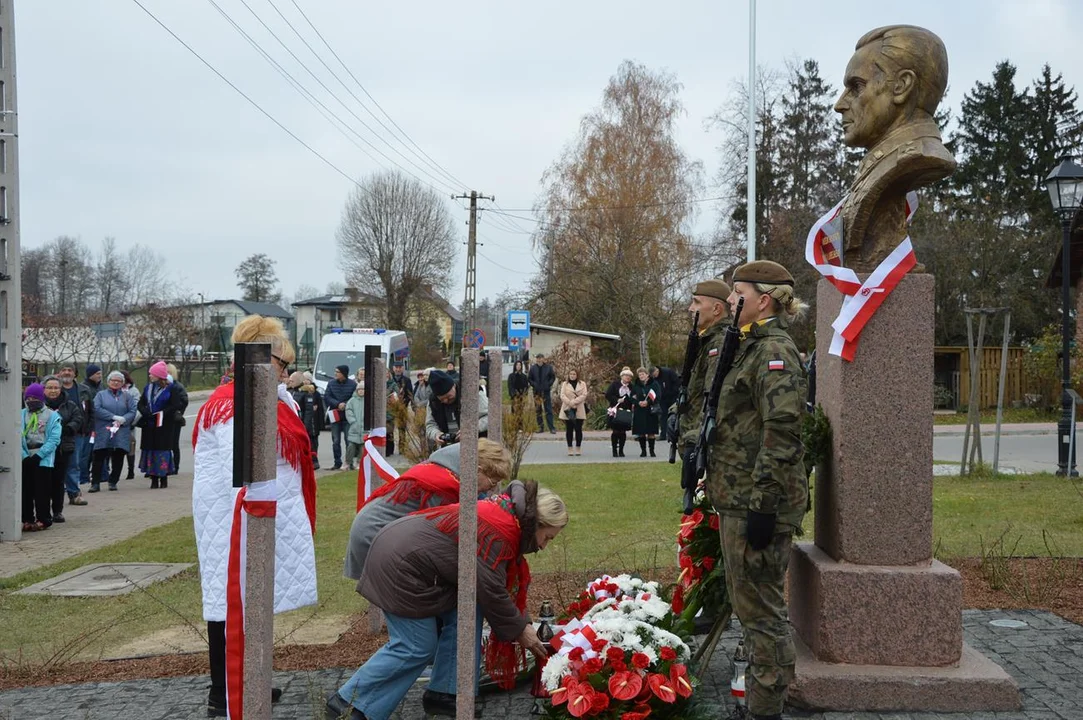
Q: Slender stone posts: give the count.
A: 4